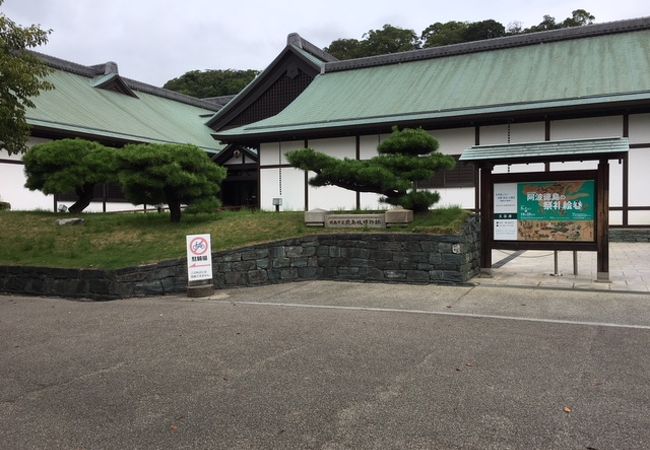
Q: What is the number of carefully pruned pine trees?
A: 3